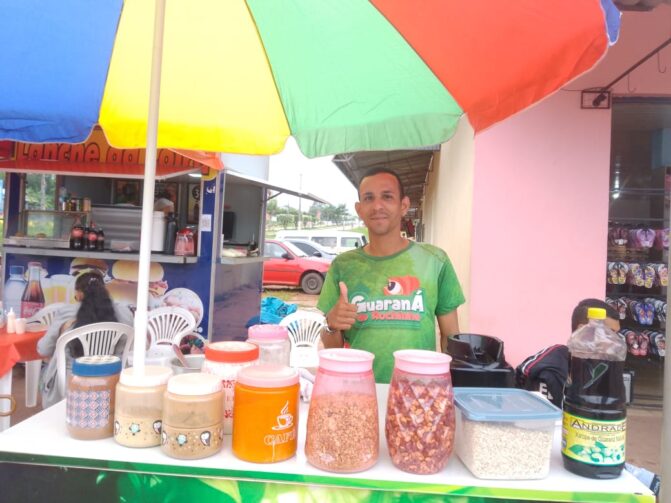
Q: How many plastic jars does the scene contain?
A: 8